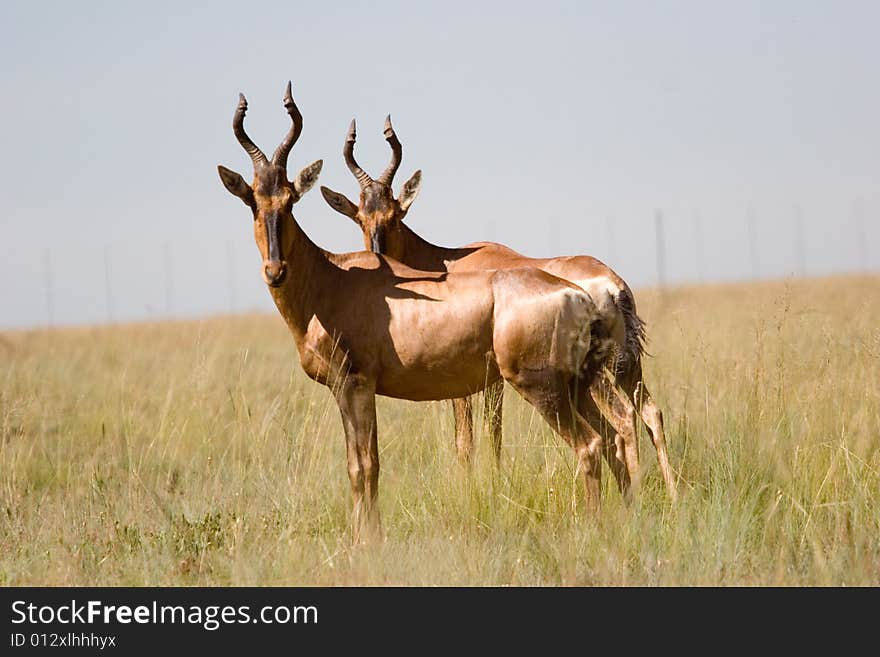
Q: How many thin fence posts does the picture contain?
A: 12